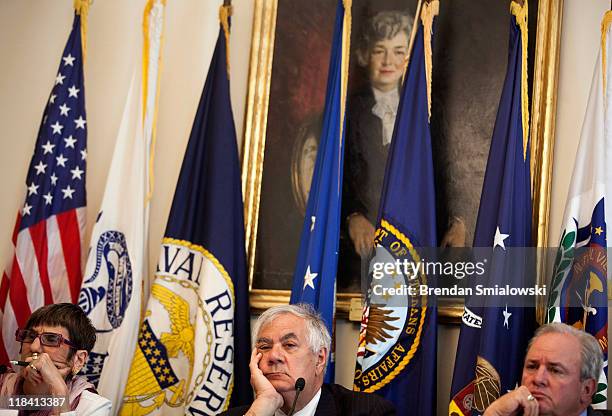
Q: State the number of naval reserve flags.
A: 1